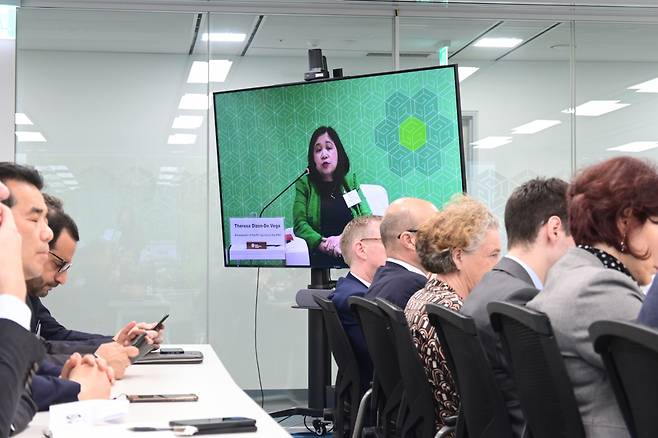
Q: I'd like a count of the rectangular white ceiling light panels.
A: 14